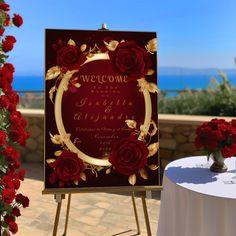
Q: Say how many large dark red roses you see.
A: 4